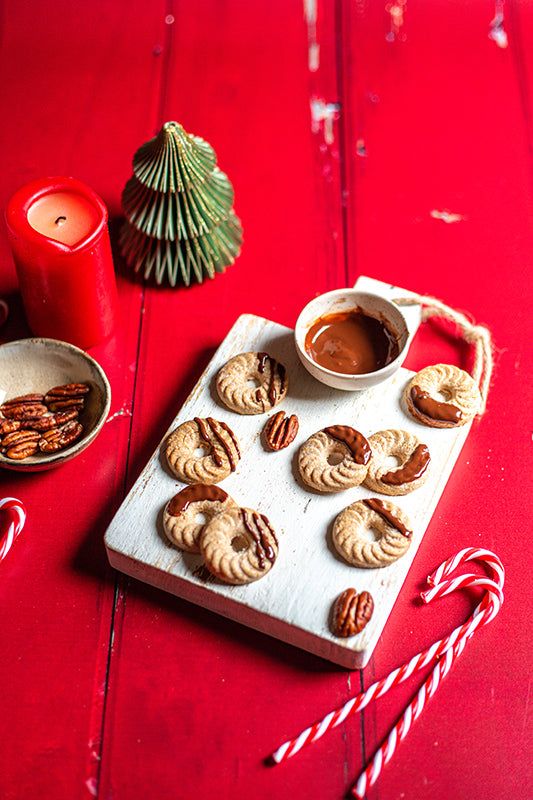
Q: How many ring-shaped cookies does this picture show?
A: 8